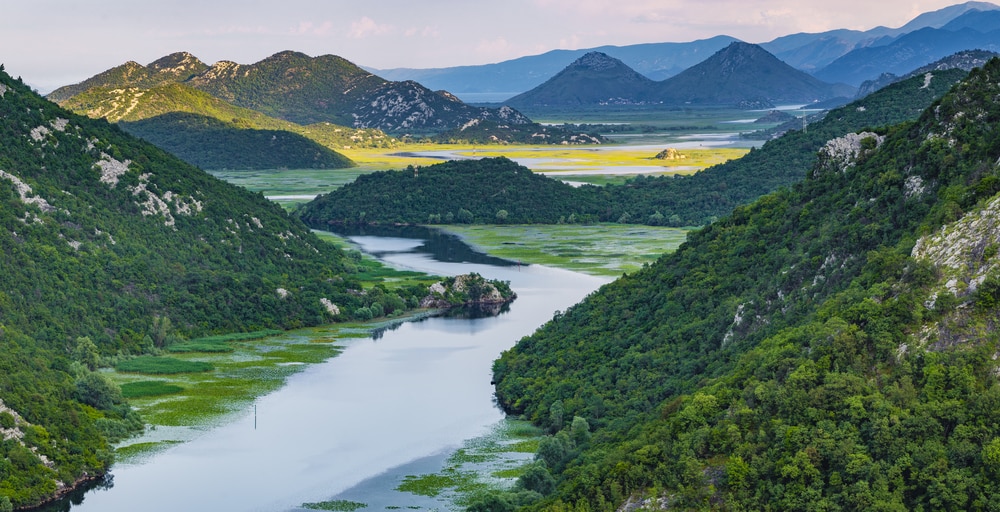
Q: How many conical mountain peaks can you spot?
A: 2